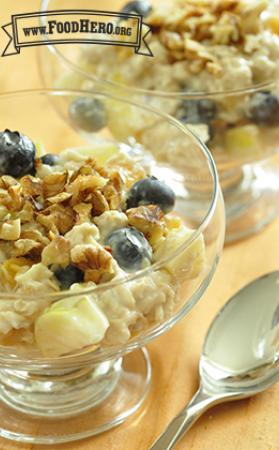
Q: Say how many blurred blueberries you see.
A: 4